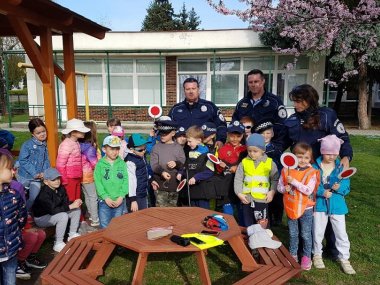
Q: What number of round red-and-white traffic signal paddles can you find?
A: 5